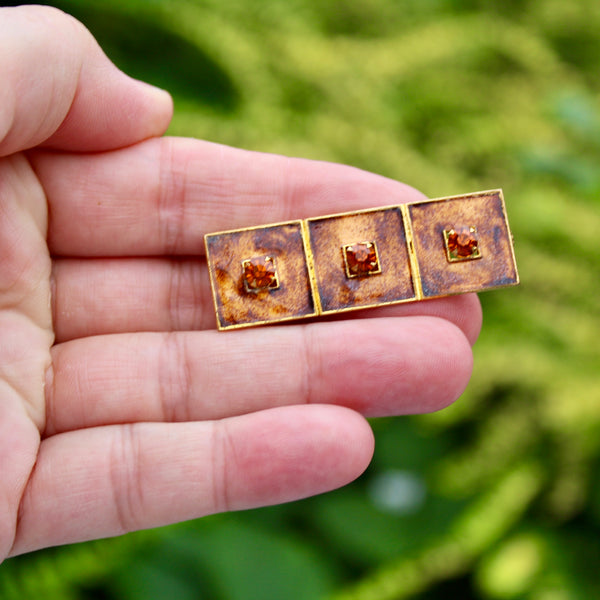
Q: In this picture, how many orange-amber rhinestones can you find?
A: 3